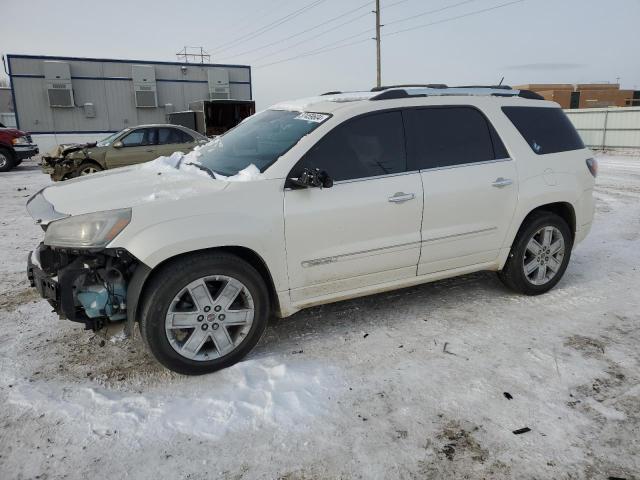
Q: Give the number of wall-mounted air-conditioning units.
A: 3